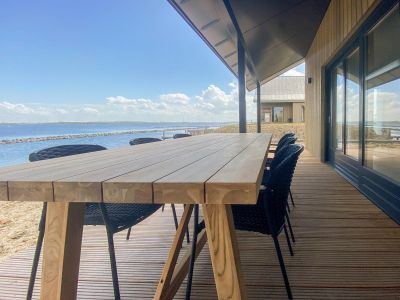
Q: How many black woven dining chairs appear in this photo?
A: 6